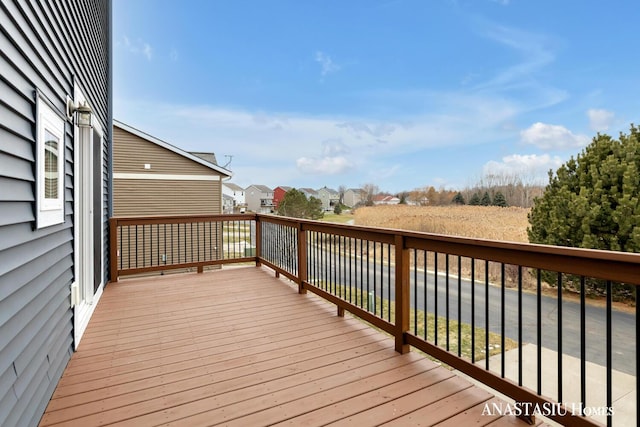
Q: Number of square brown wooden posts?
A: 4